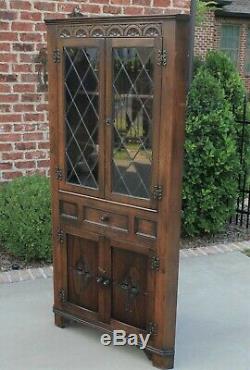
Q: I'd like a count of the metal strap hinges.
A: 8